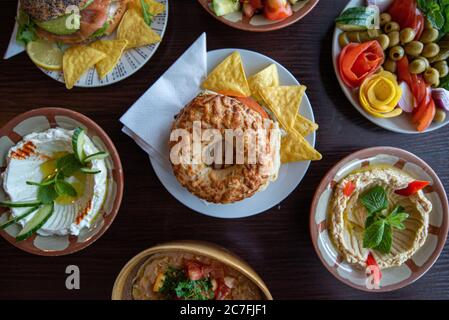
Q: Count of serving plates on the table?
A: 7